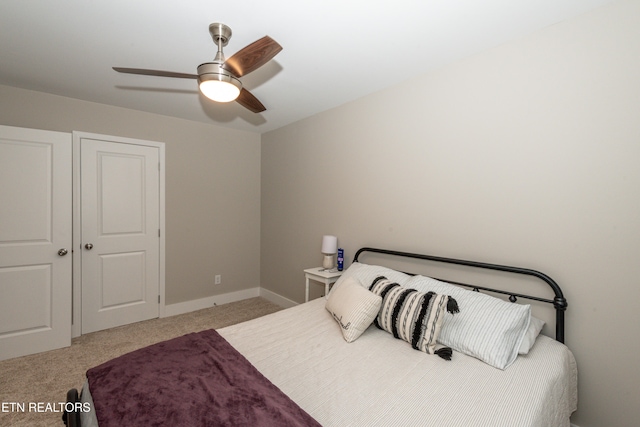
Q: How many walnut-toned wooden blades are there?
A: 3